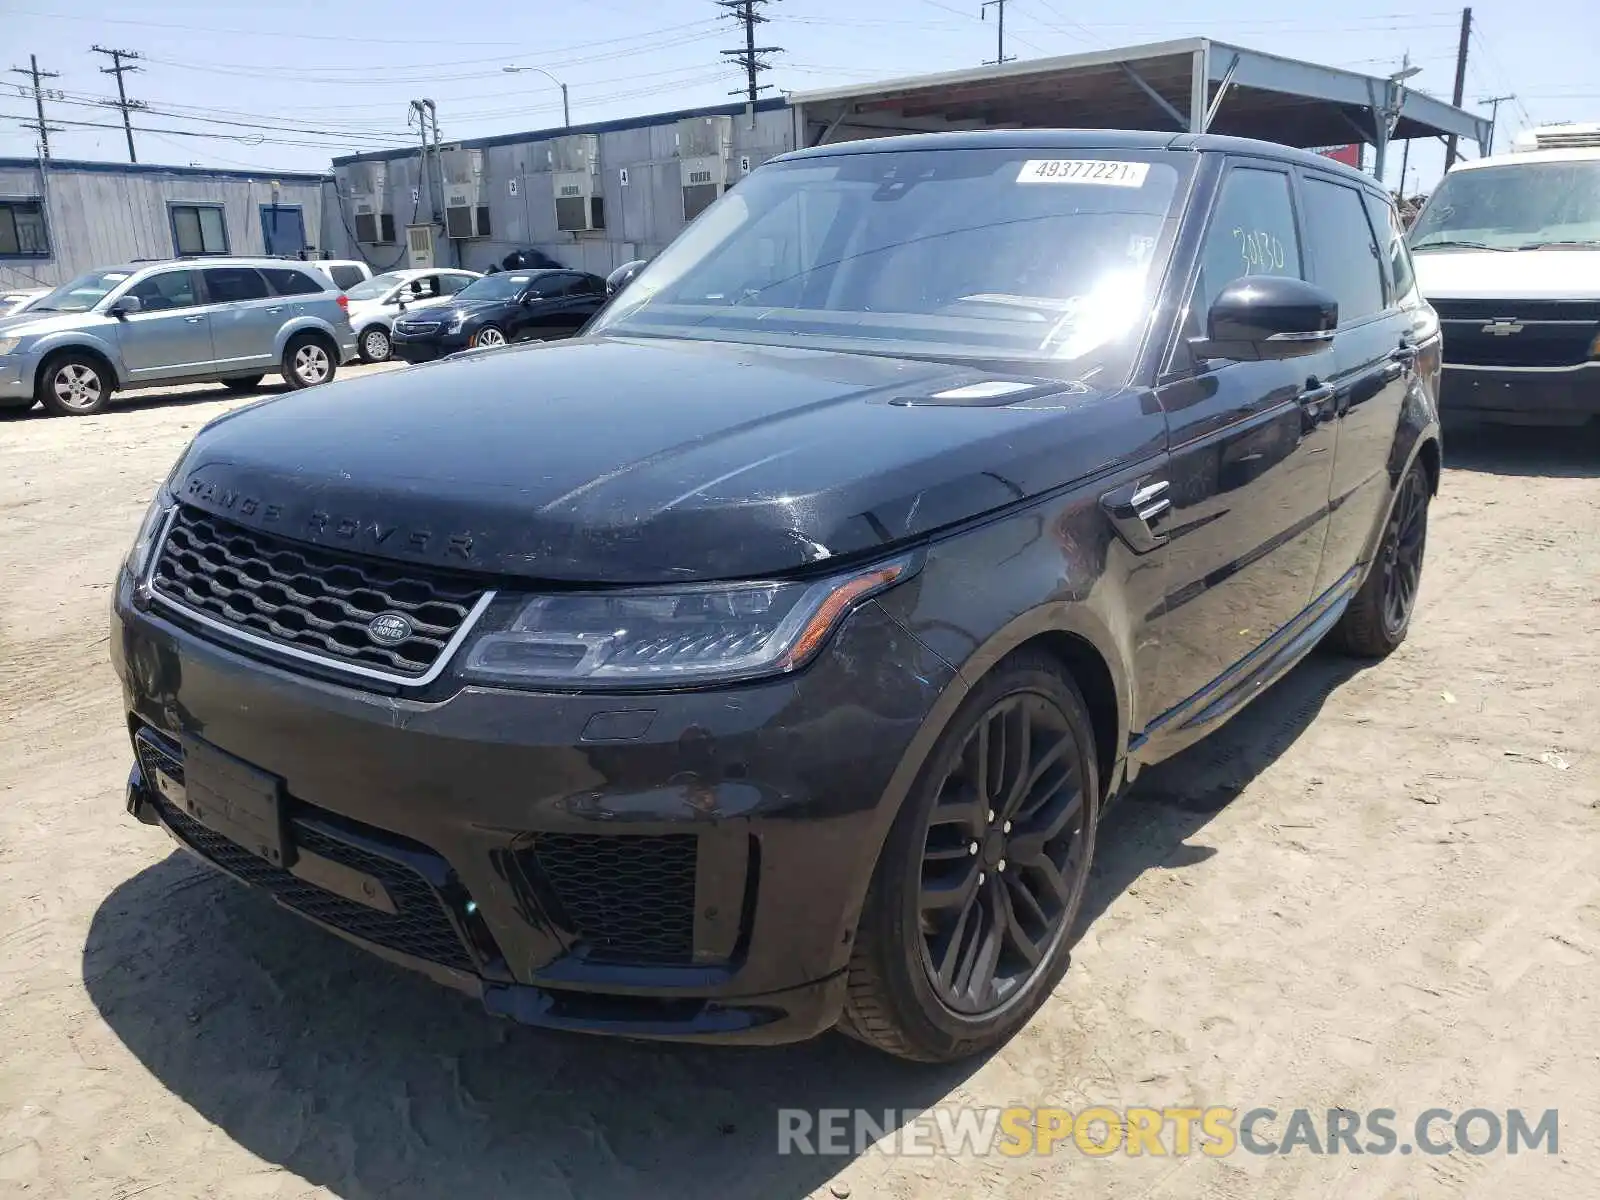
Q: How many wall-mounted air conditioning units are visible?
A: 4